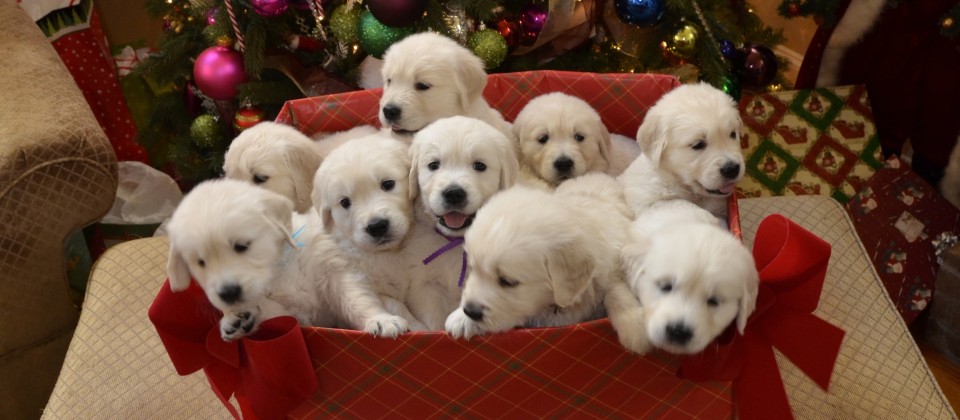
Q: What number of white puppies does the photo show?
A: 9